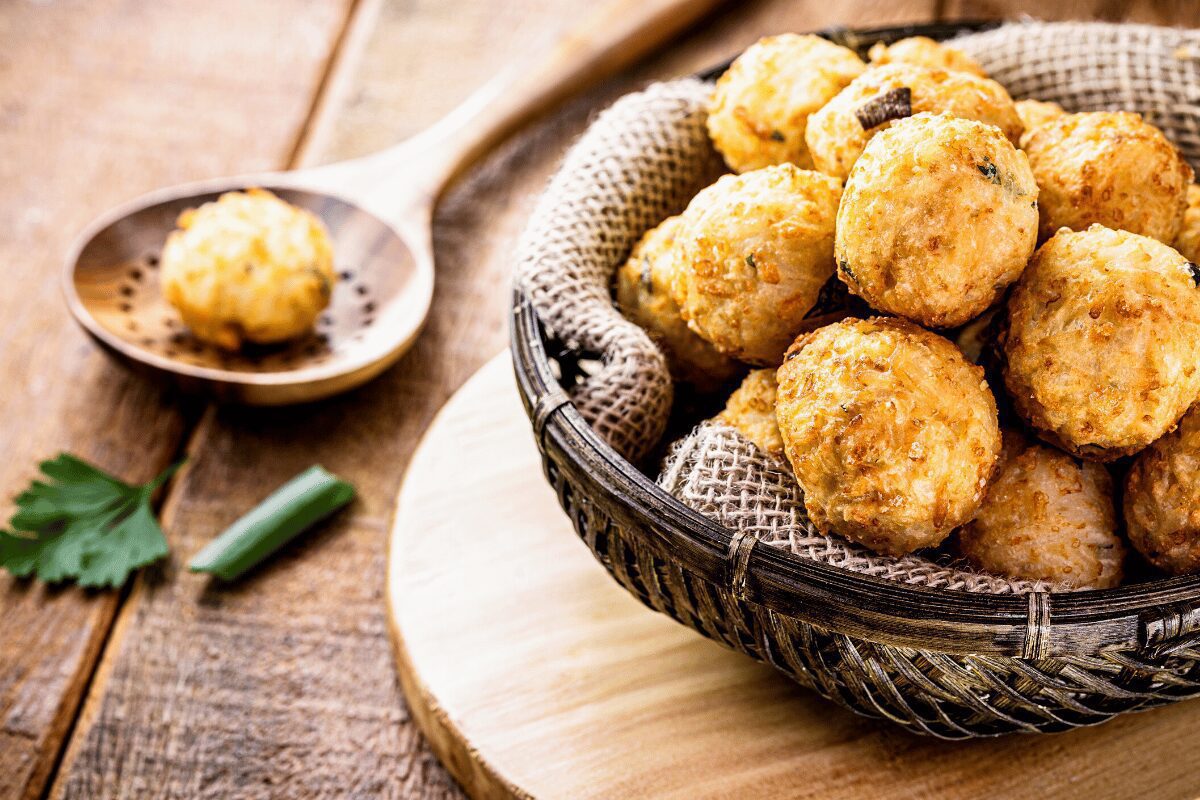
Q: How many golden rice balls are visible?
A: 15